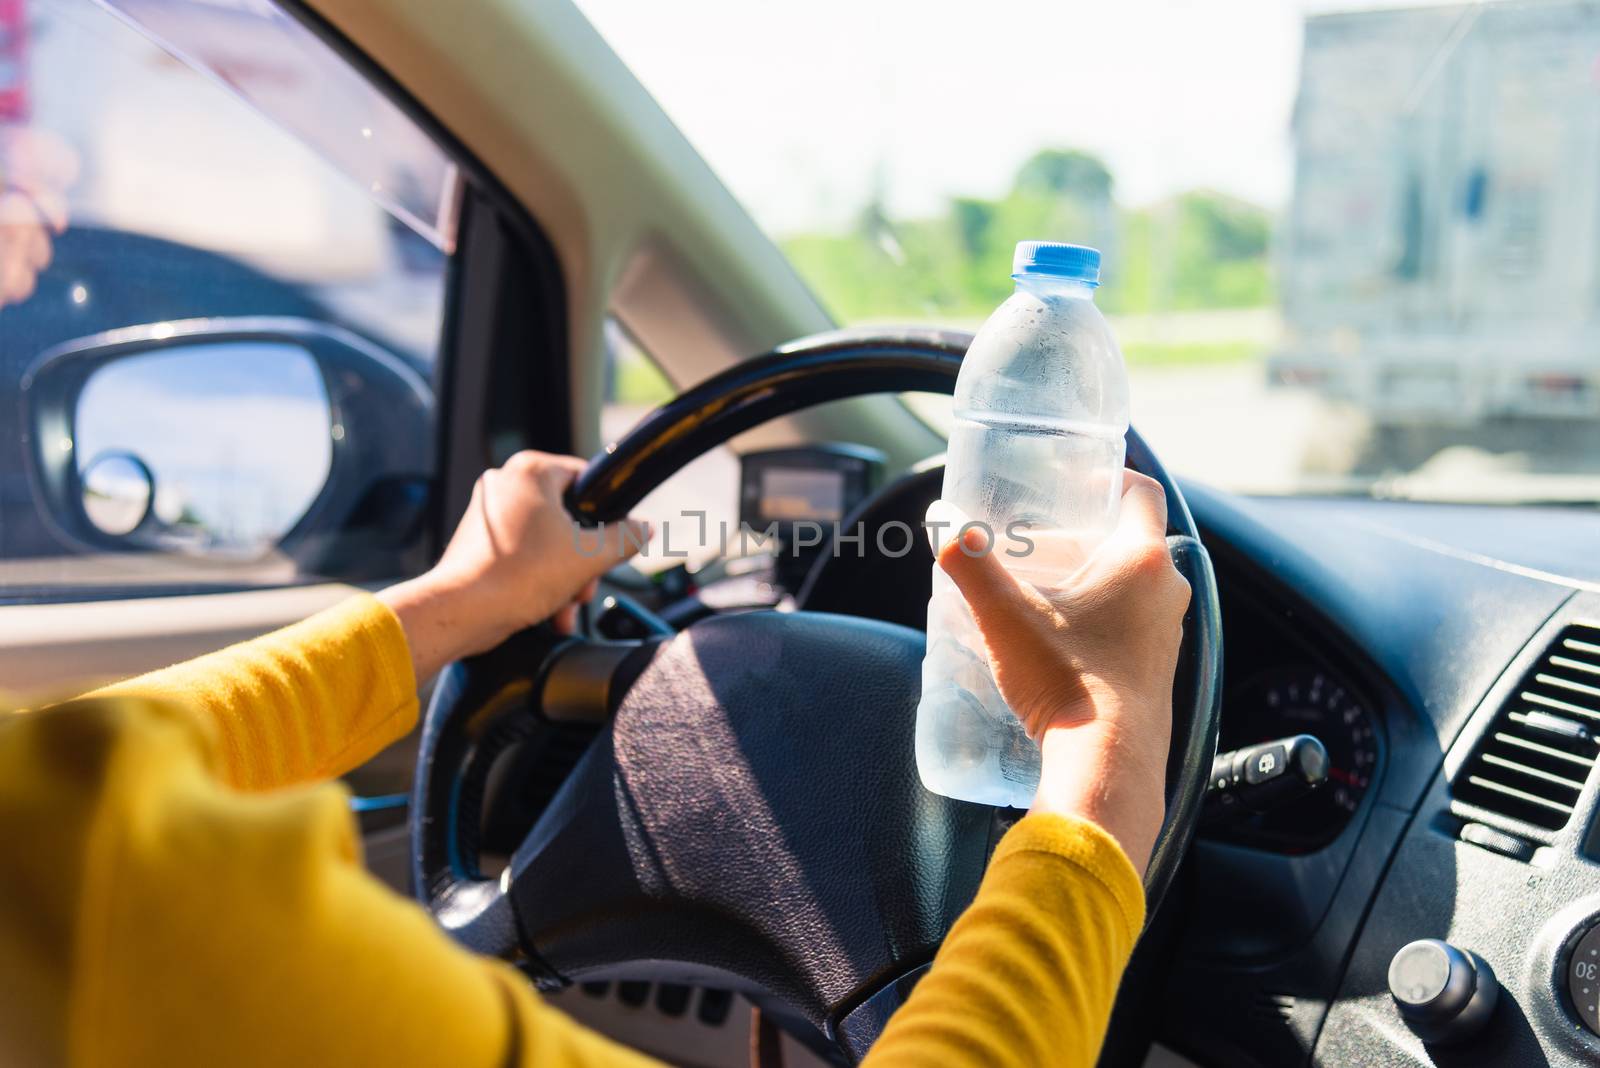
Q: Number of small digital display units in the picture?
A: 1